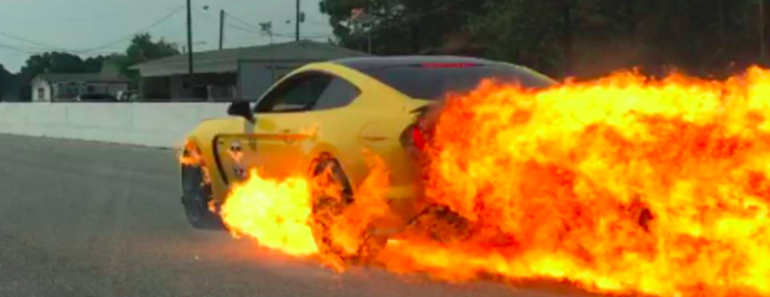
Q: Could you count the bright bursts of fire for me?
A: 2